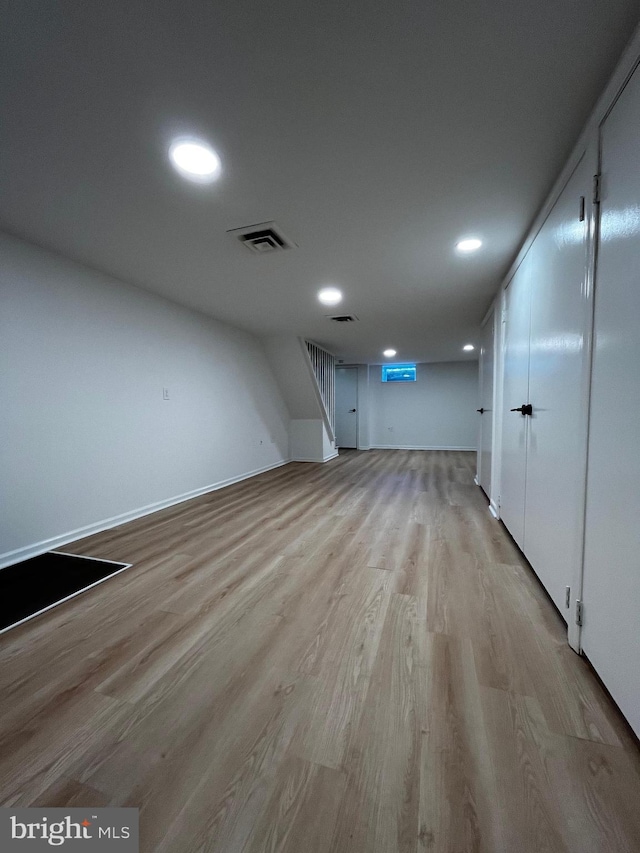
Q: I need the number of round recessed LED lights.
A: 5